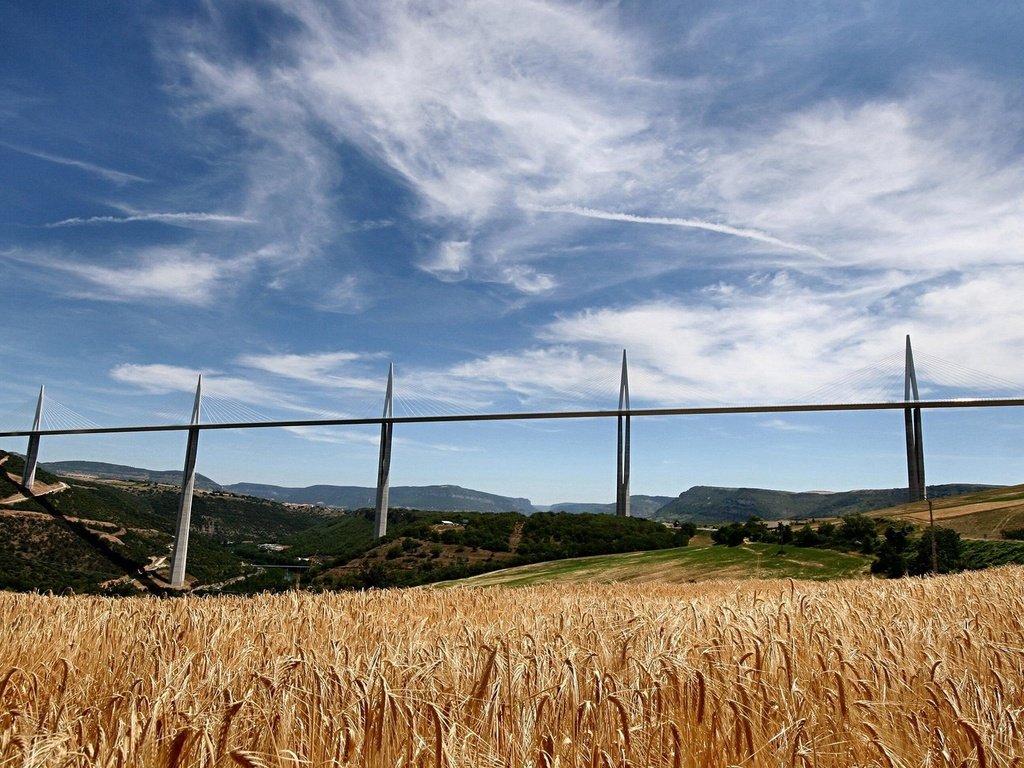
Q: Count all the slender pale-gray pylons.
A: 5